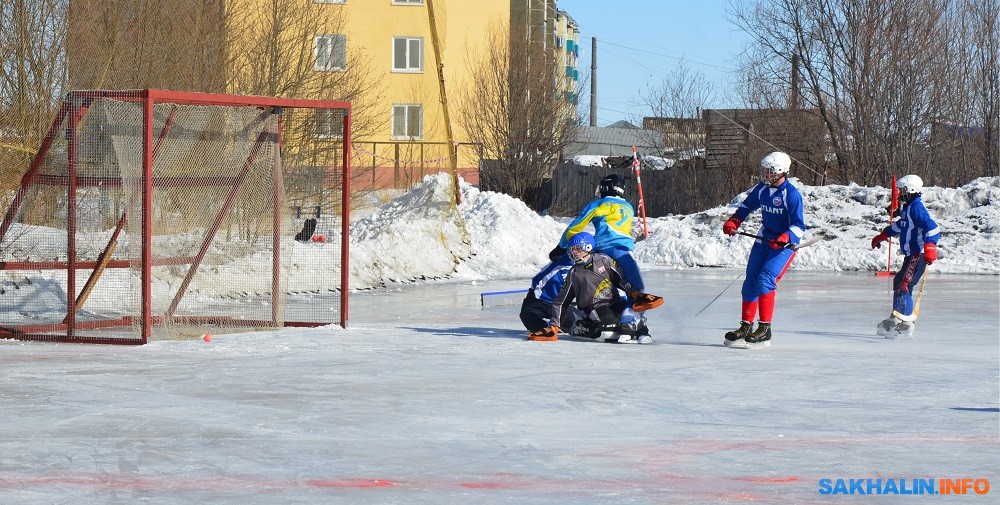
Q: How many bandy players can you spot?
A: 5